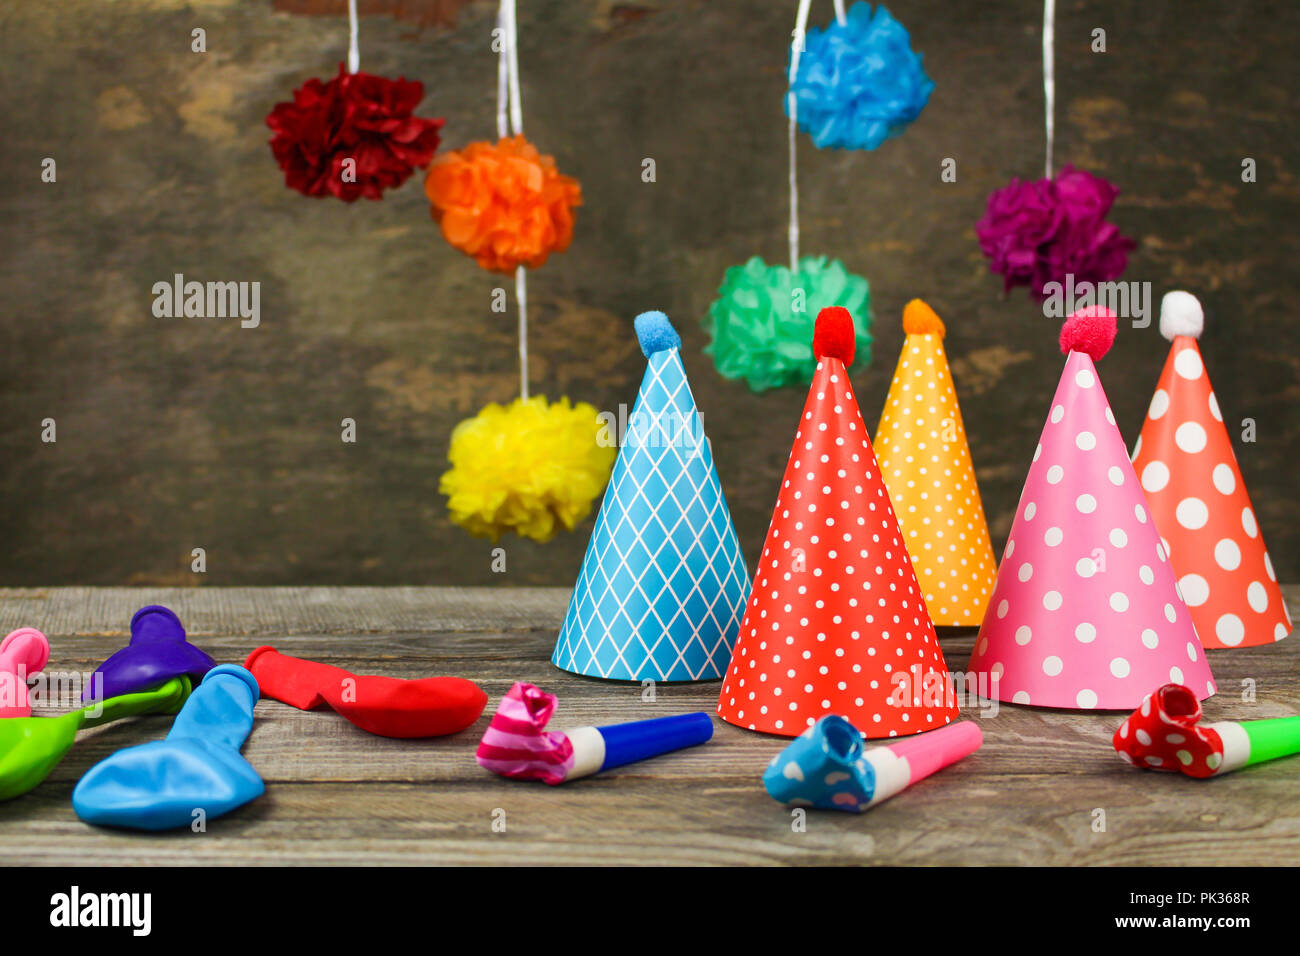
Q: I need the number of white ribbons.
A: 6